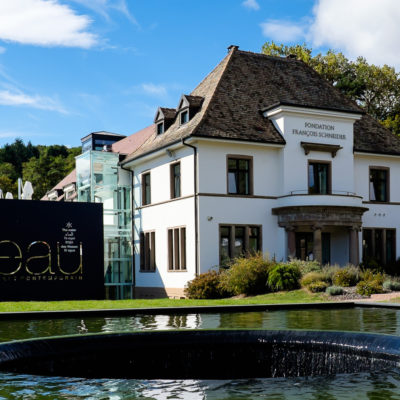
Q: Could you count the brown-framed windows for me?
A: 9